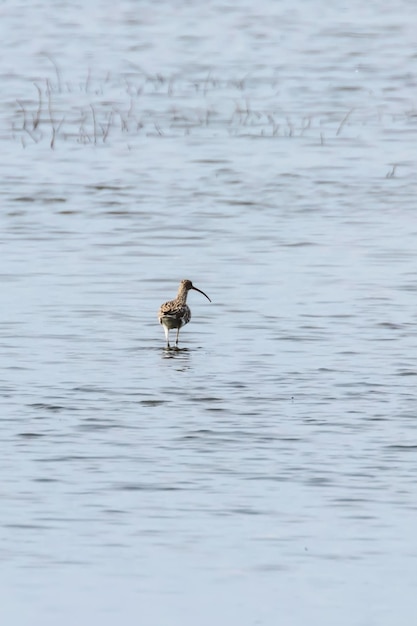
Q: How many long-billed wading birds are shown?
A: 1